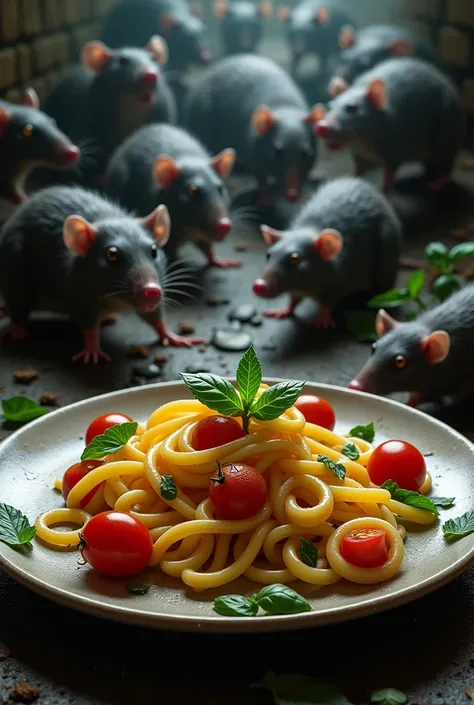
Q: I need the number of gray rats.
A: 12